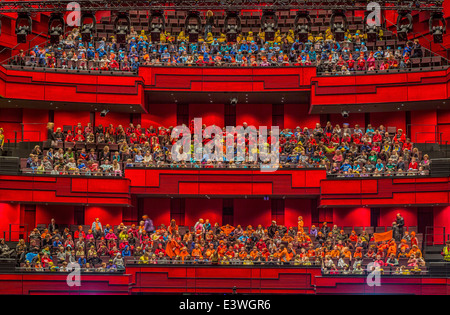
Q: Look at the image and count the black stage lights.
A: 13